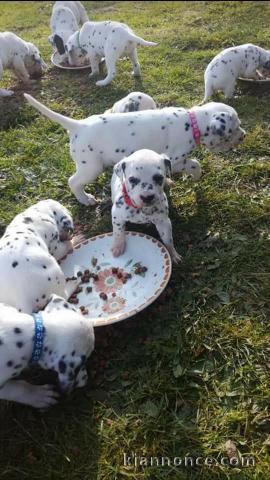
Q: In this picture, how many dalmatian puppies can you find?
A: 9